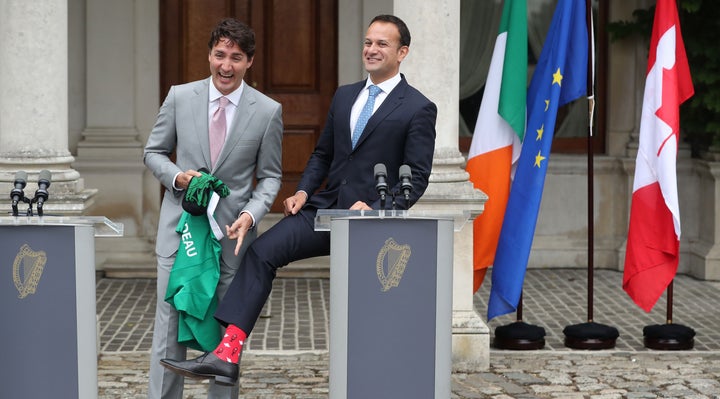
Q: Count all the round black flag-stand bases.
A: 3